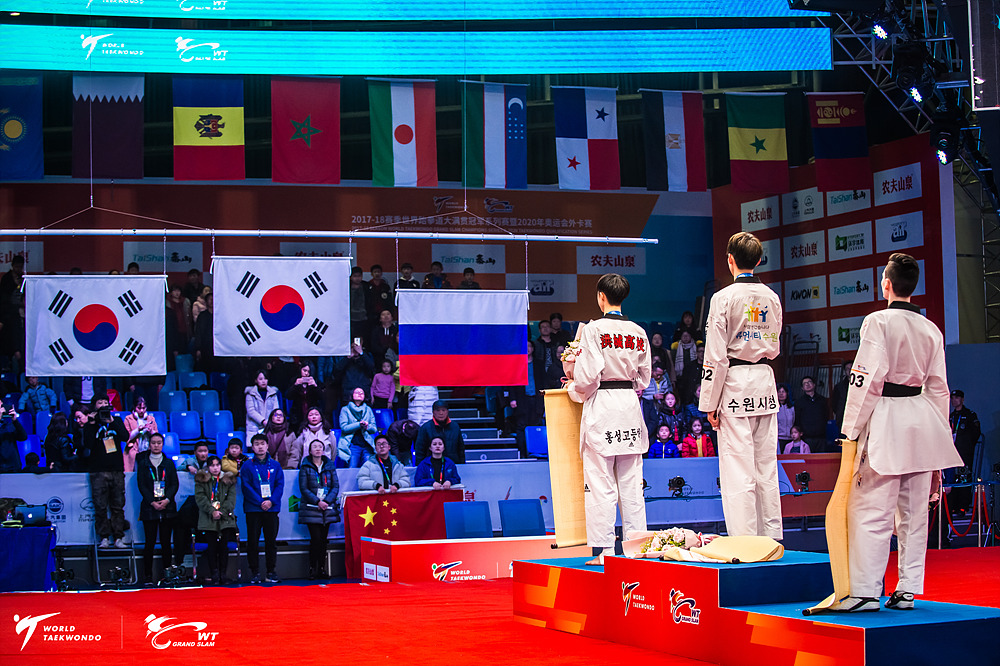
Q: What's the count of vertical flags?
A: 10